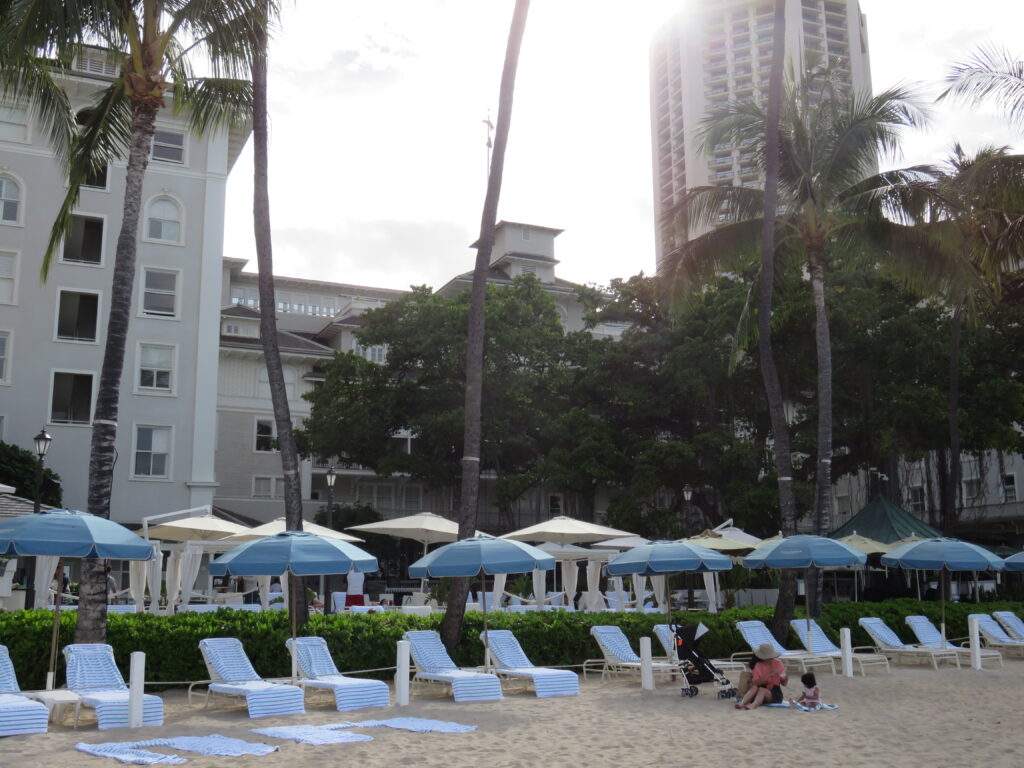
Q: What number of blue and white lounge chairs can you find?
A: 14